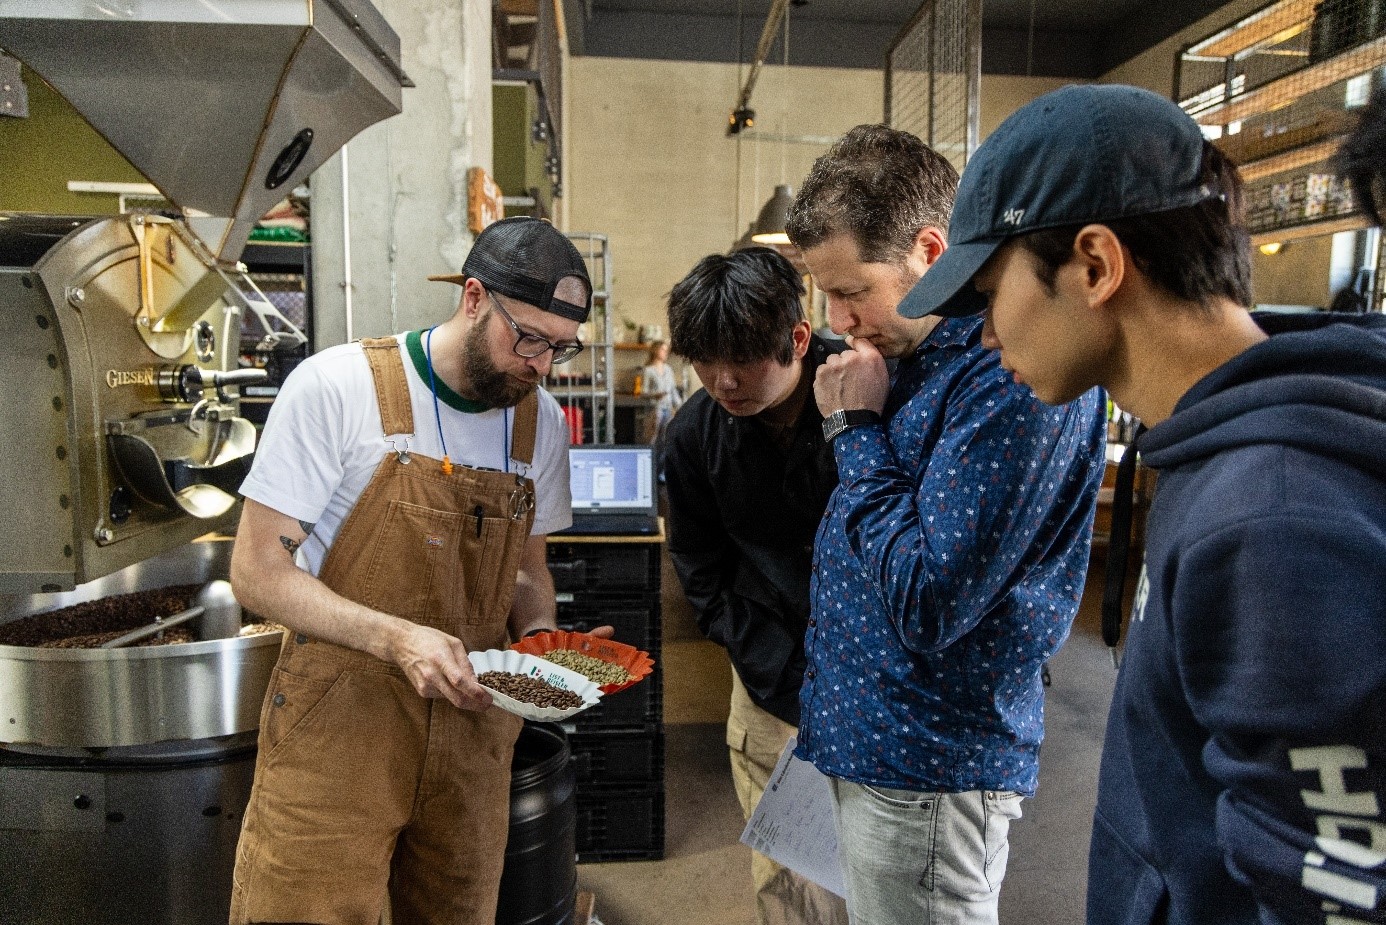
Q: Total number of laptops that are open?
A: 1